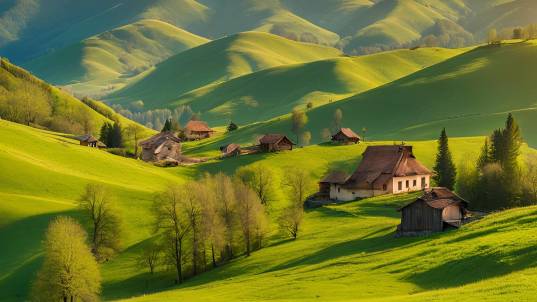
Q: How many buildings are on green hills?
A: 8